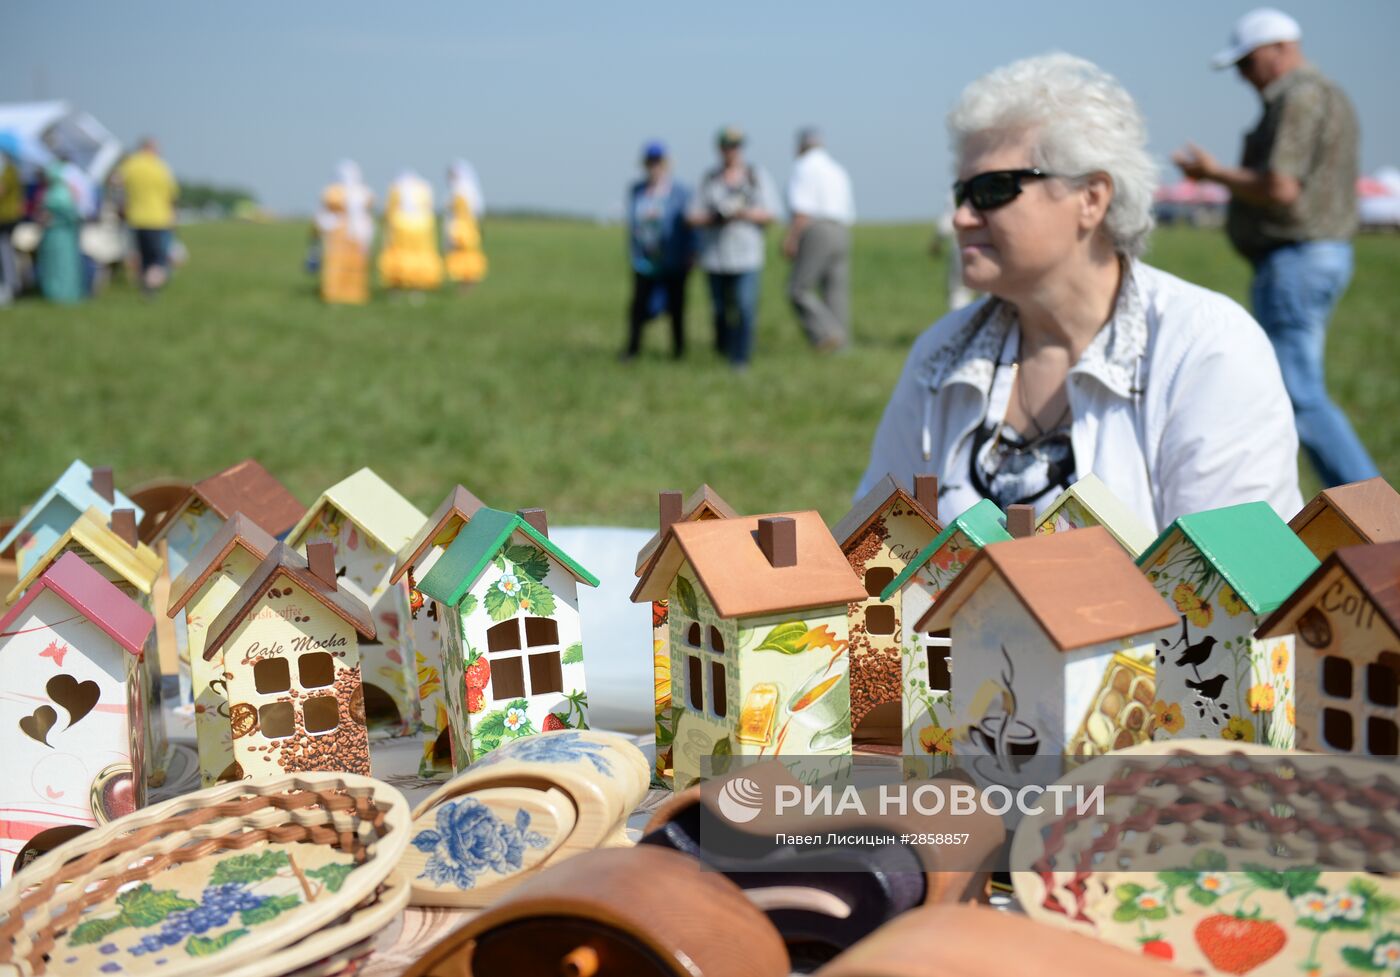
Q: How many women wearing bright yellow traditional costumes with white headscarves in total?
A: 3